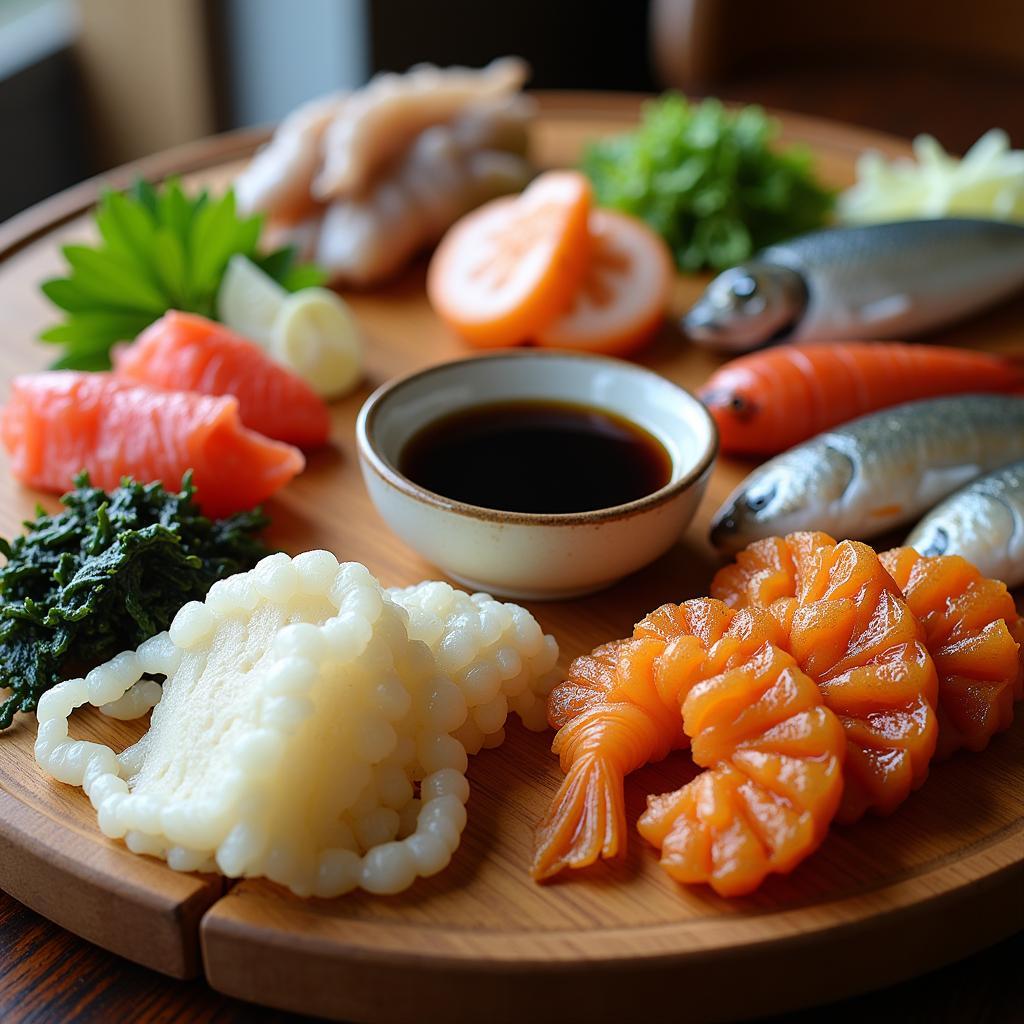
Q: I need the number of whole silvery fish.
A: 3